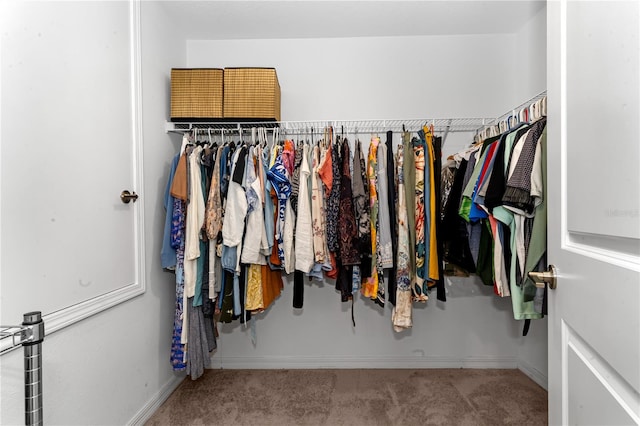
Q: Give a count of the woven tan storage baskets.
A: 2